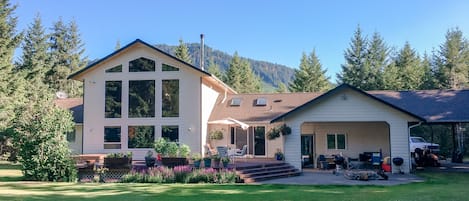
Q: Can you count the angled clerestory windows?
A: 3